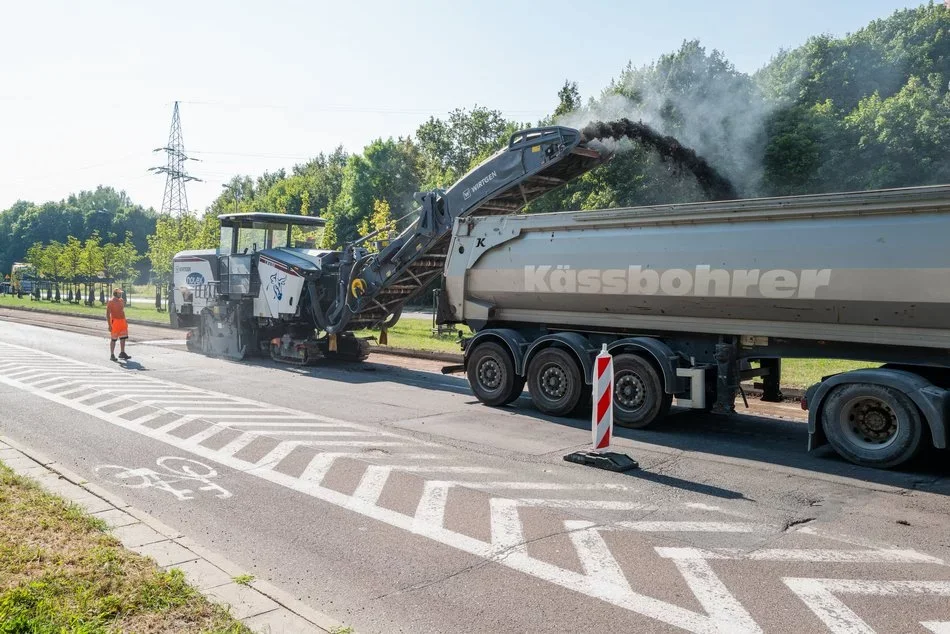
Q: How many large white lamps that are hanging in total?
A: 0